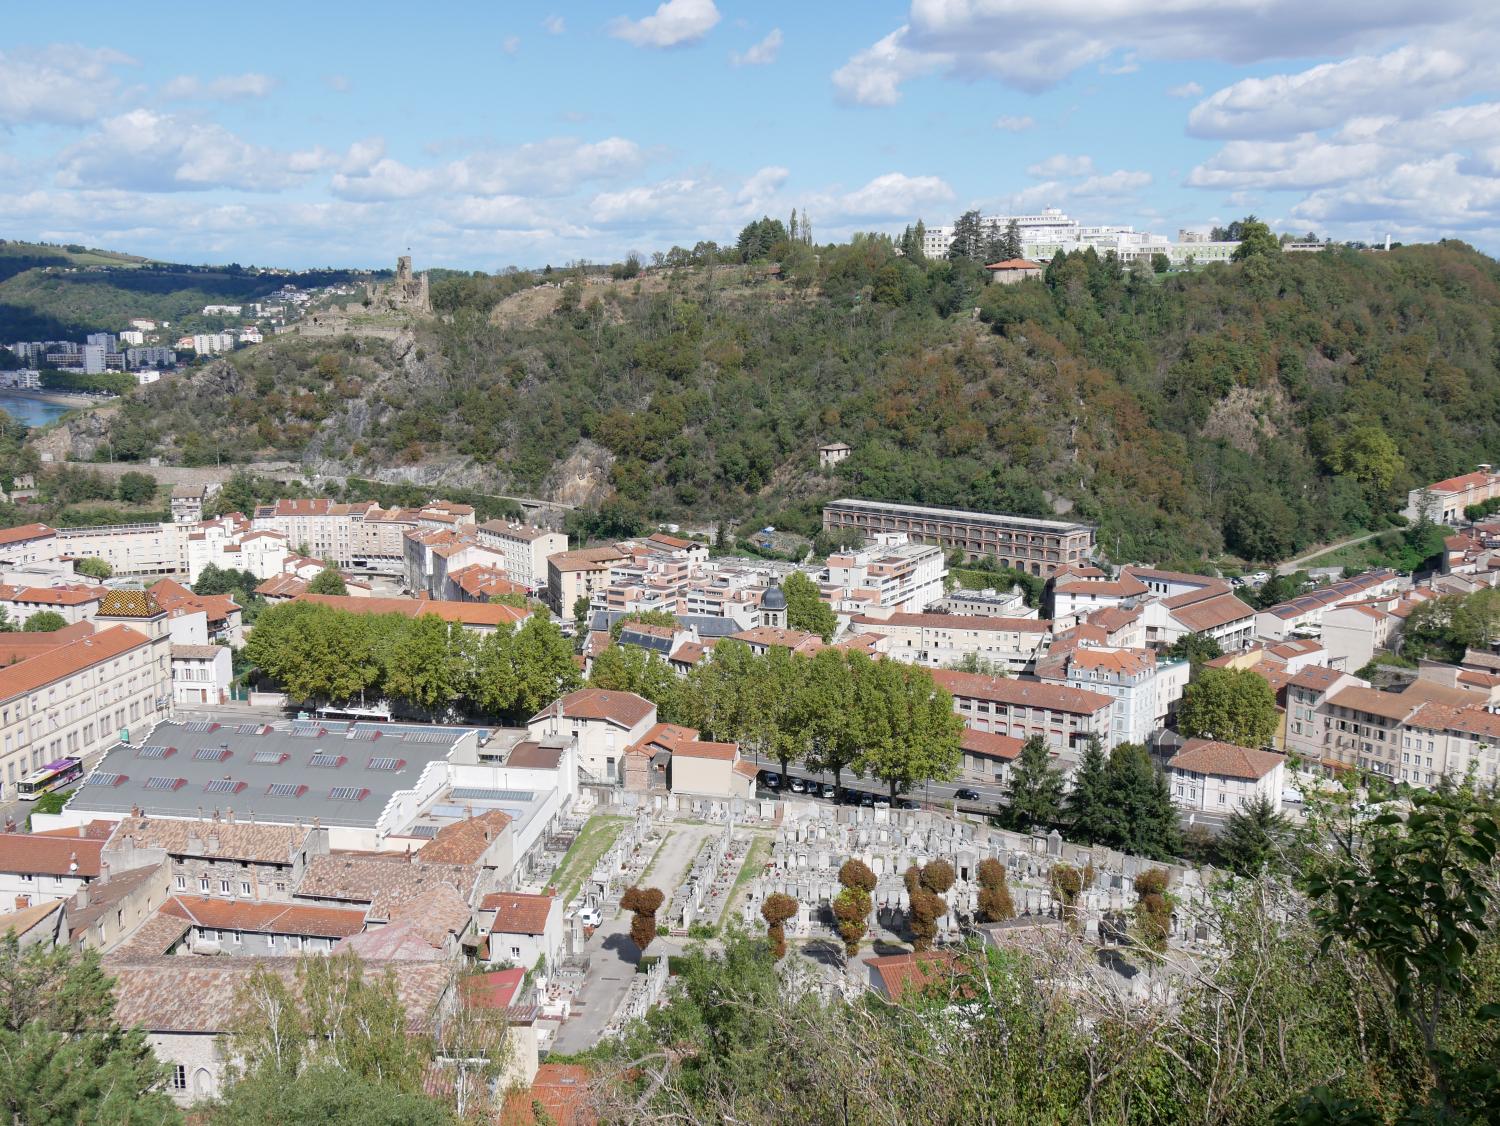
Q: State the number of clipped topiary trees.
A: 7